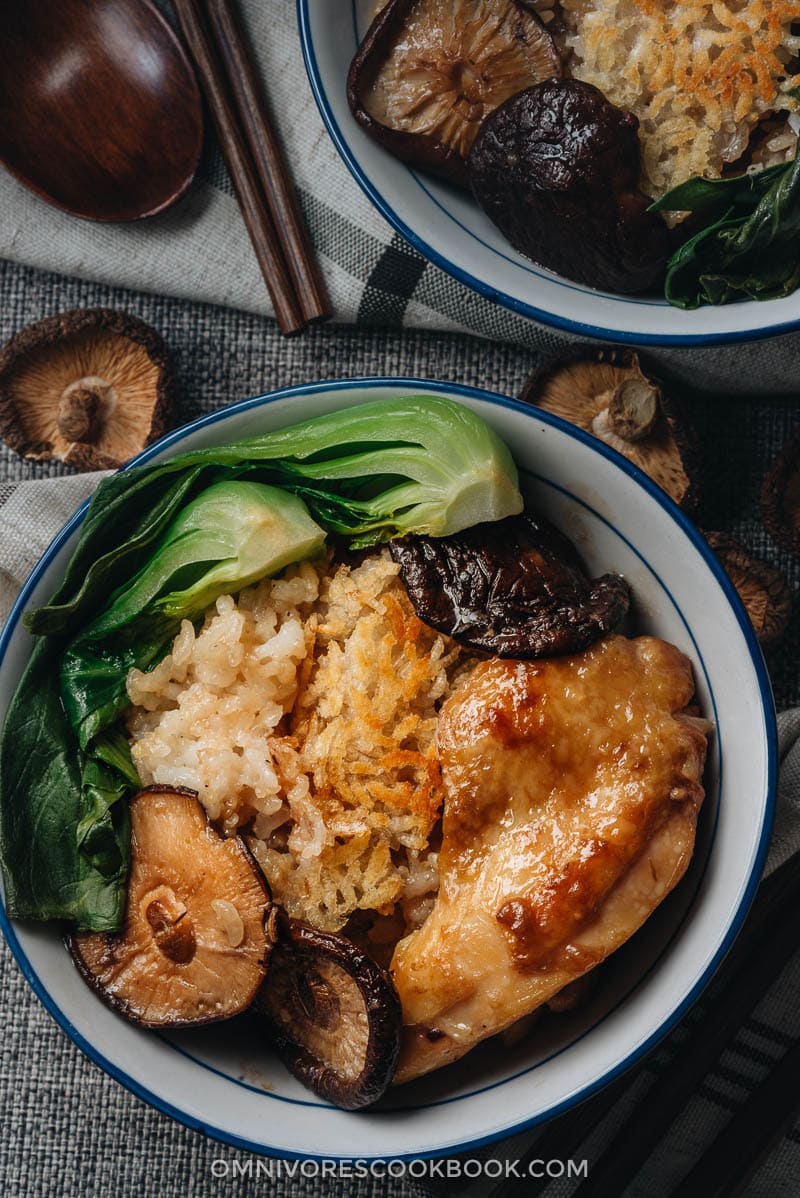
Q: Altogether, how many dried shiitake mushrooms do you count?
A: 4